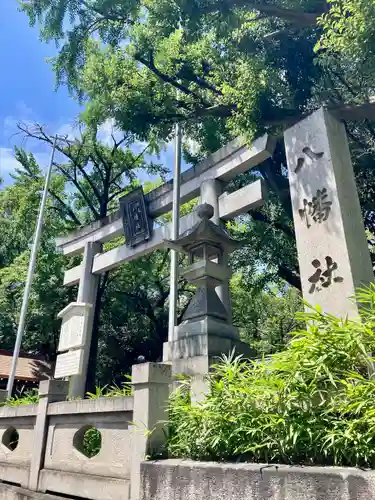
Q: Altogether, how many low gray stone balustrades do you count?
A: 1